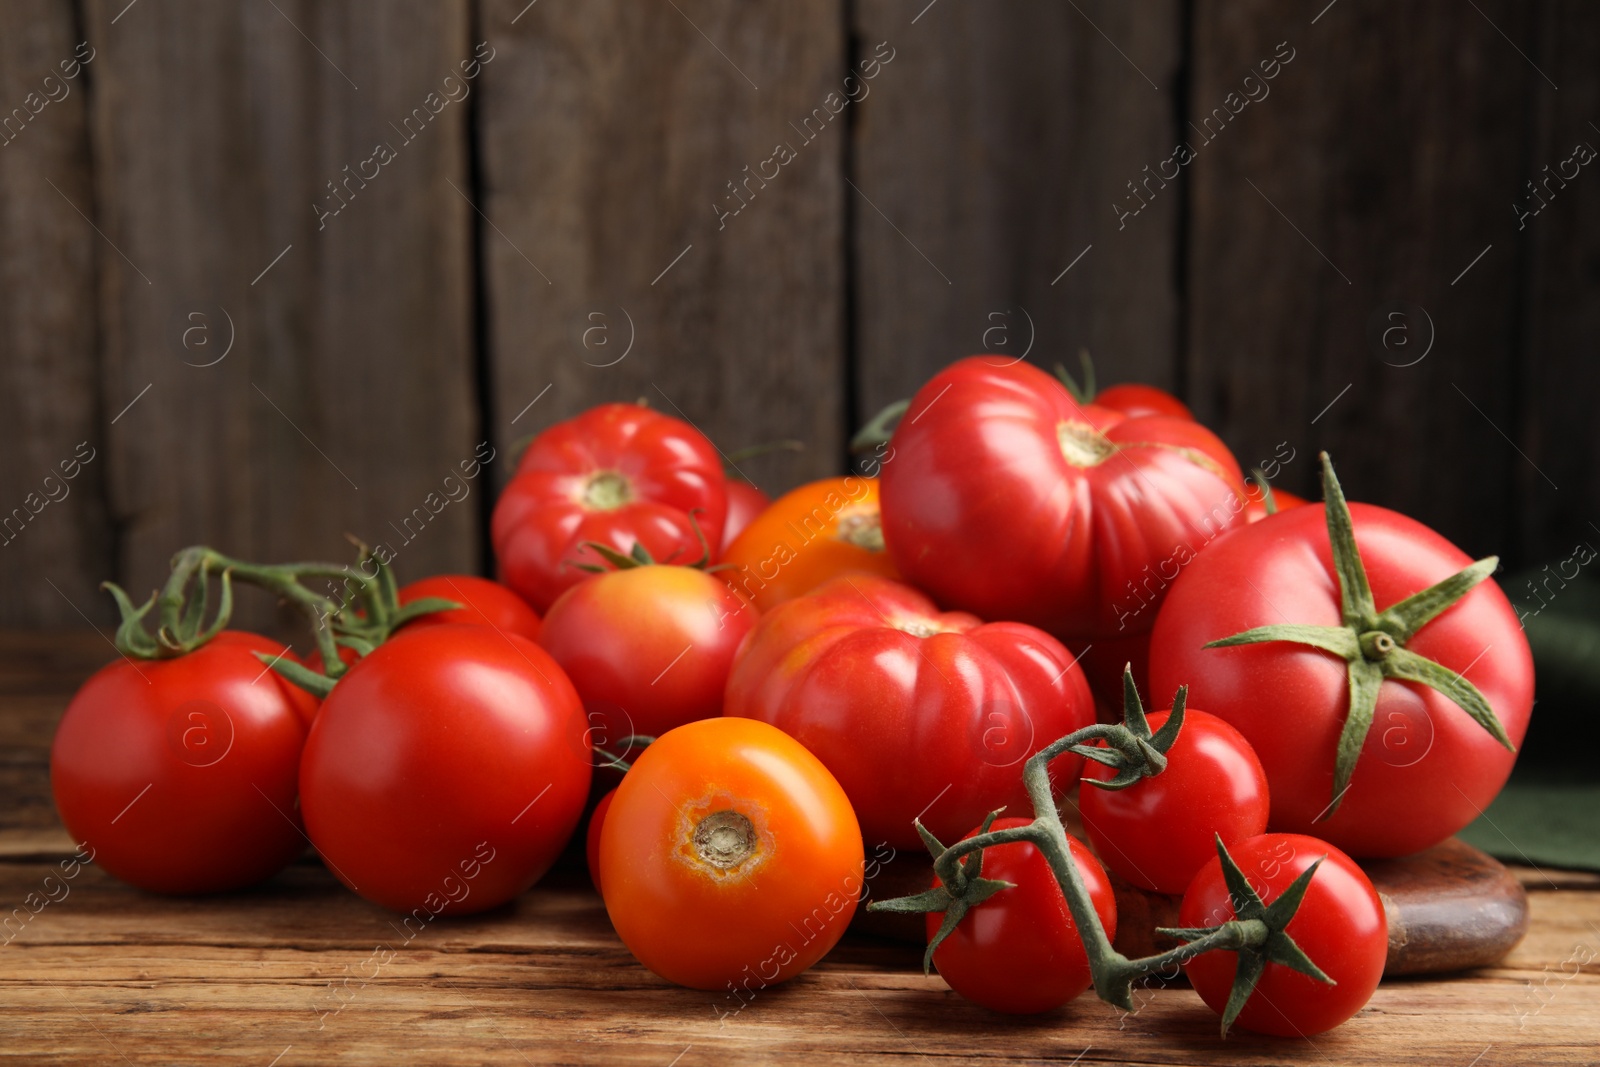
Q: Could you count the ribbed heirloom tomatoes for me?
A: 3